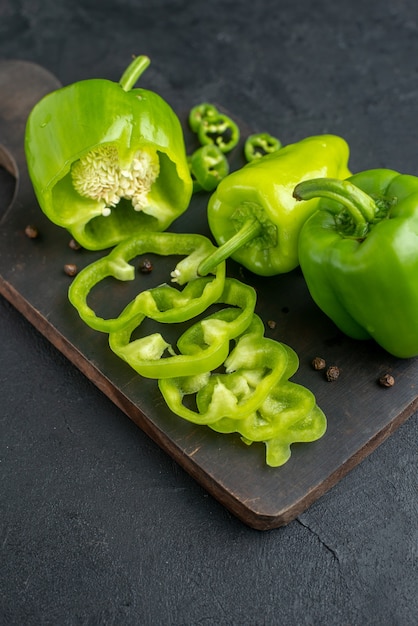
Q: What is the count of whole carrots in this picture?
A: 0